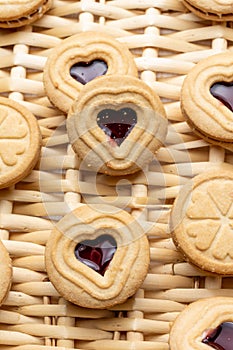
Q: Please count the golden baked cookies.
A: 10